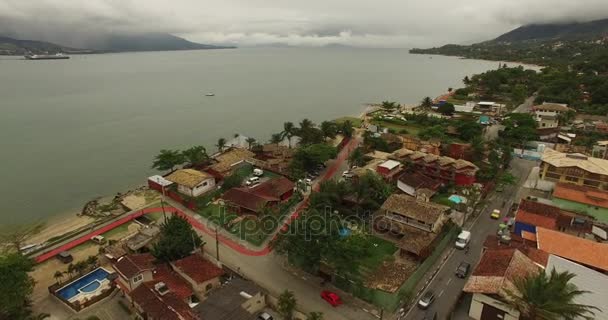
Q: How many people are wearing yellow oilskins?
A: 0